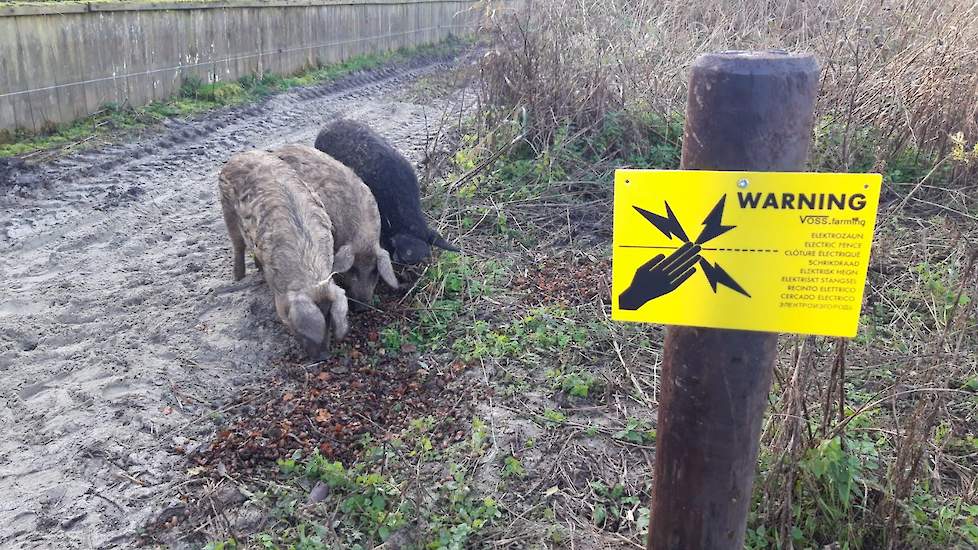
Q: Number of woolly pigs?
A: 3